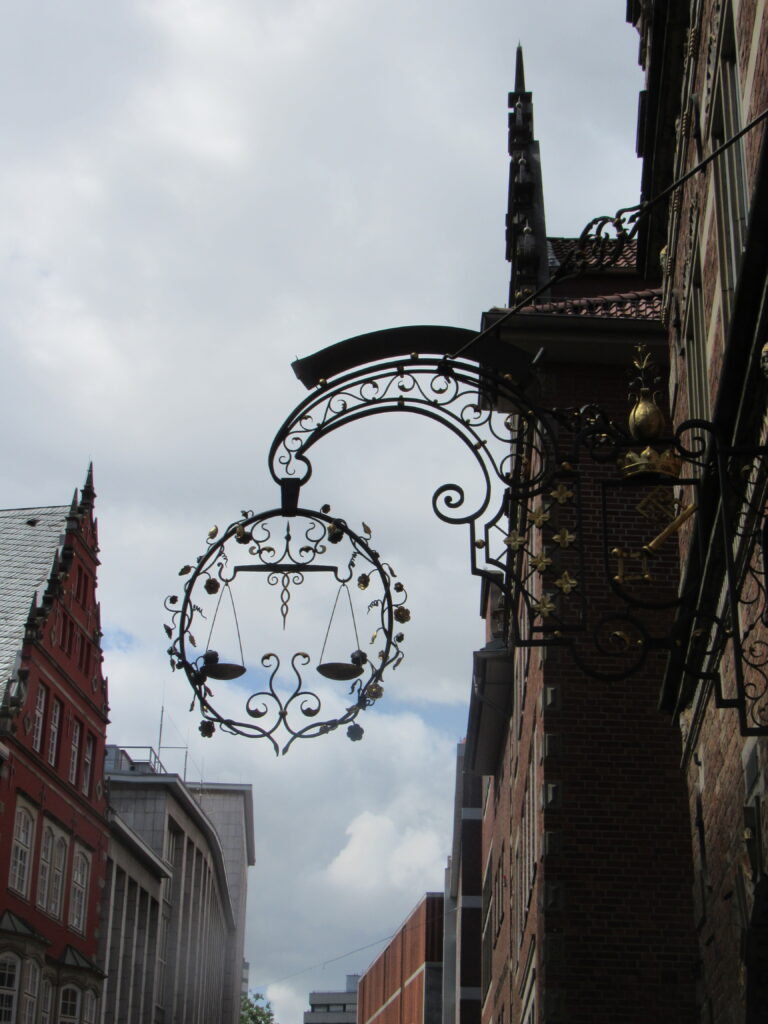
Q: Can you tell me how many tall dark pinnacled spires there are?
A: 1